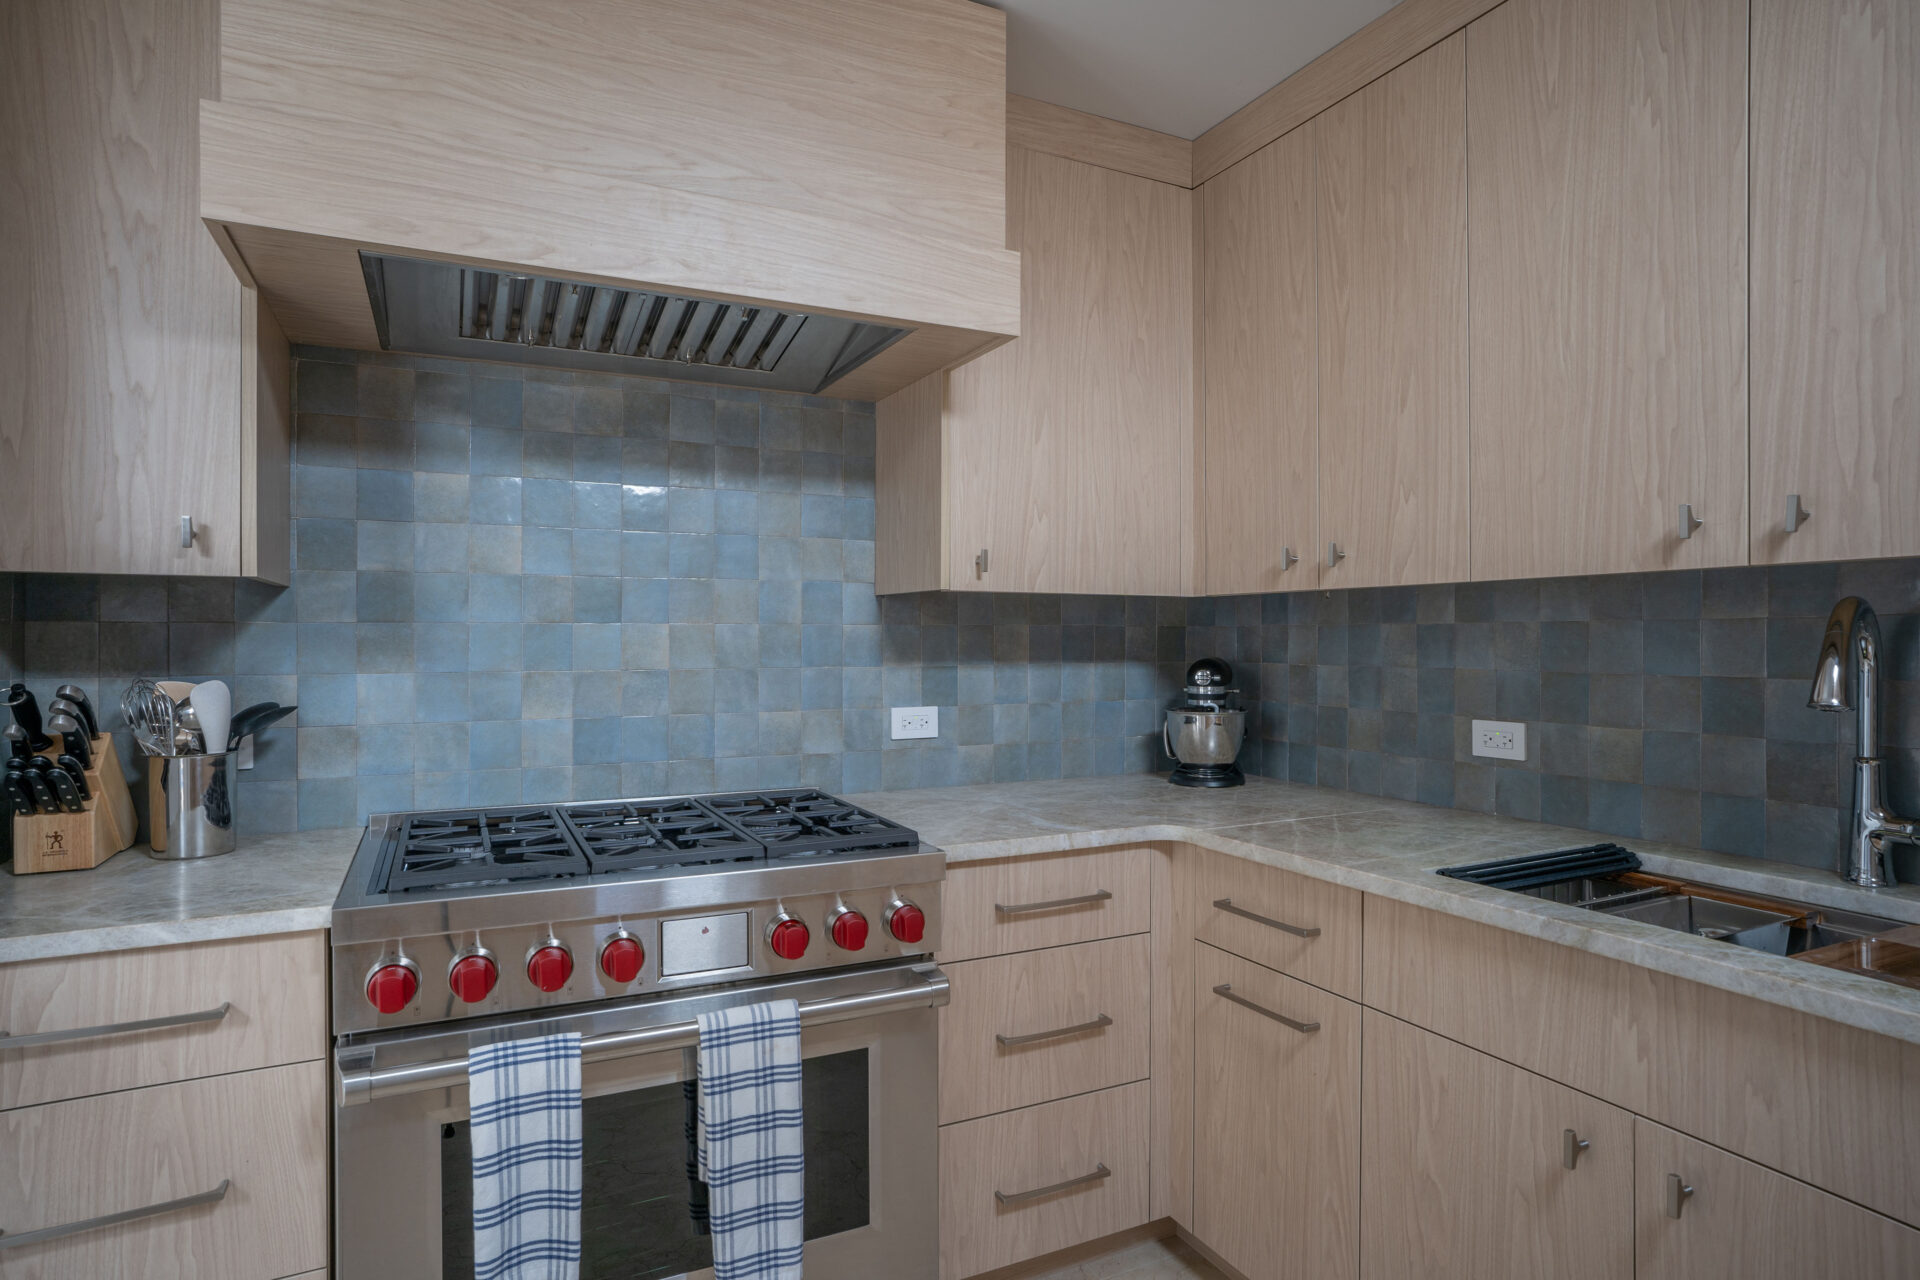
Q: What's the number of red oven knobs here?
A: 7